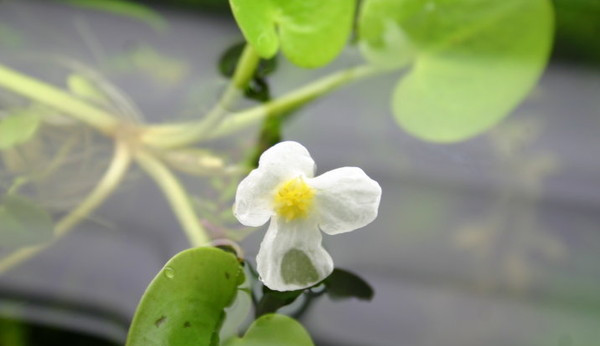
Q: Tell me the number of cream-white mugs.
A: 0